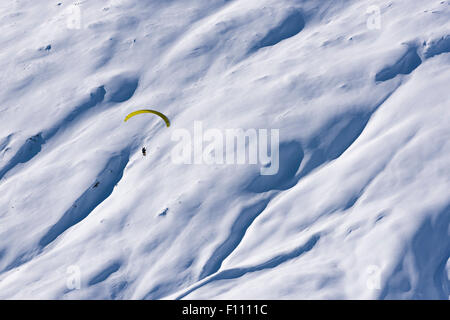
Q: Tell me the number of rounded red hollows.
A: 0